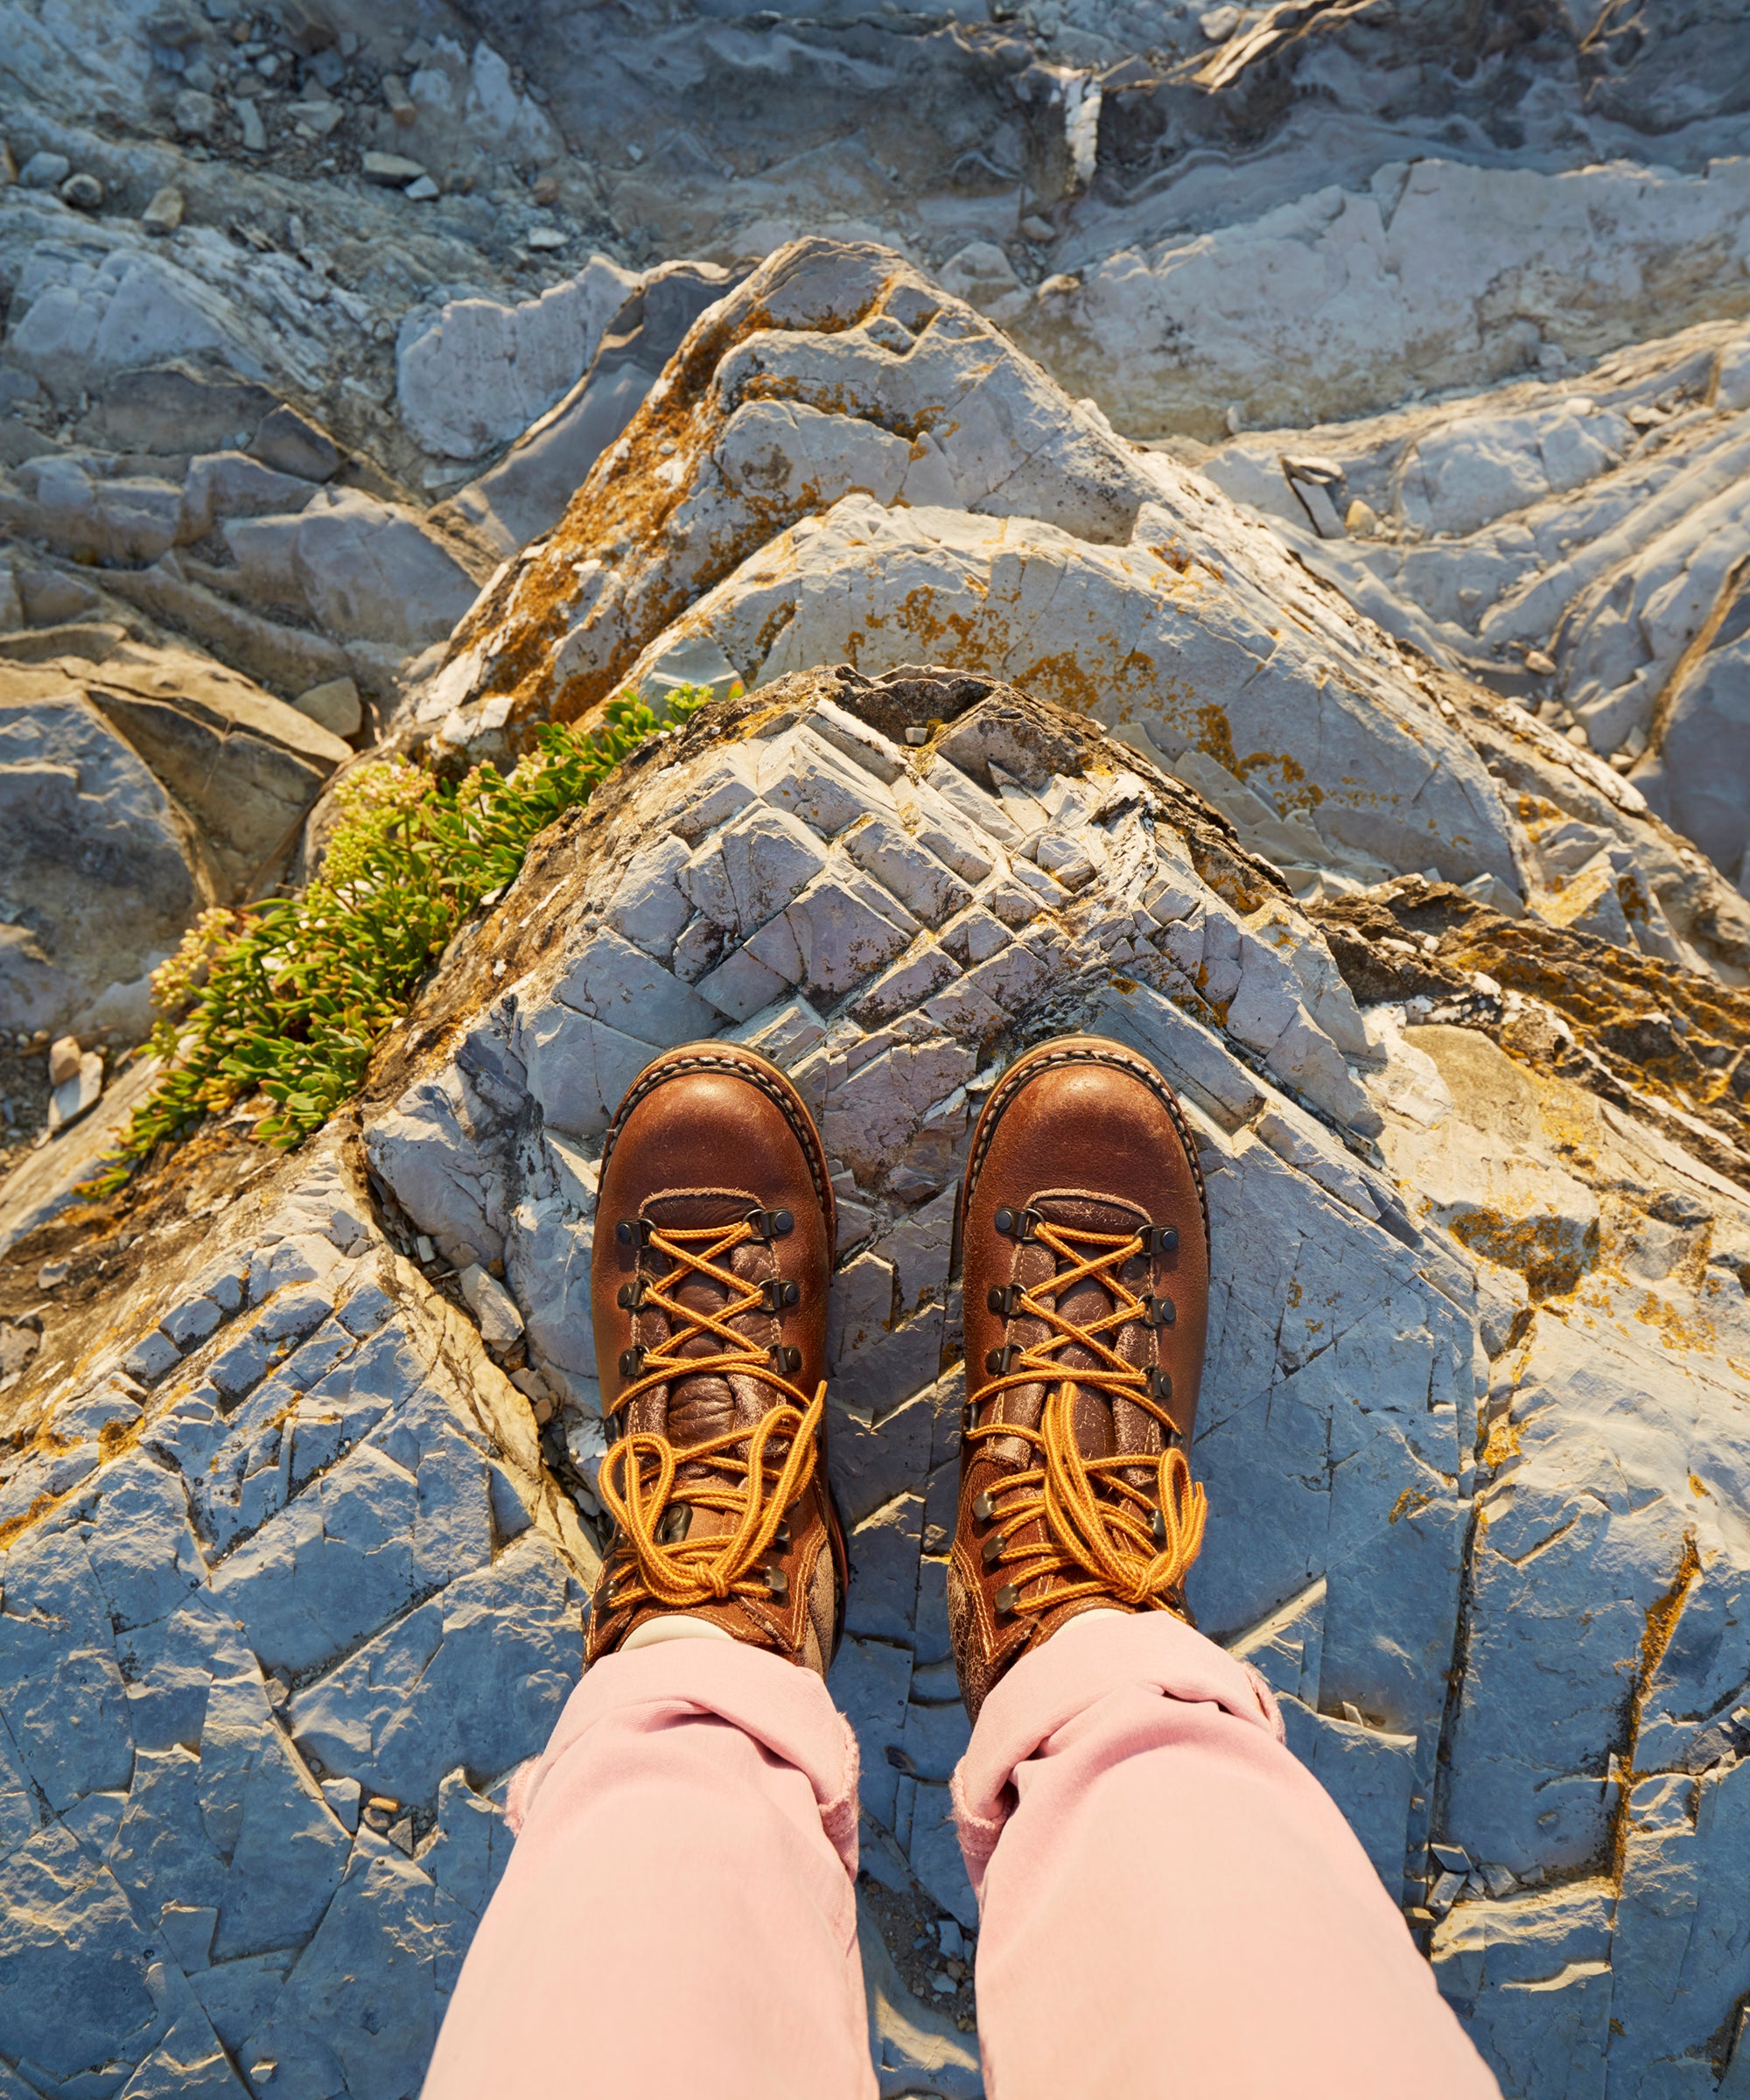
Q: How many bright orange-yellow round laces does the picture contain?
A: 2